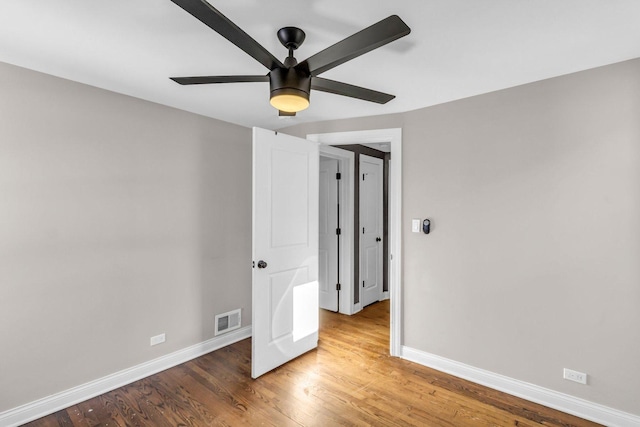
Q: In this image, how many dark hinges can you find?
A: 6